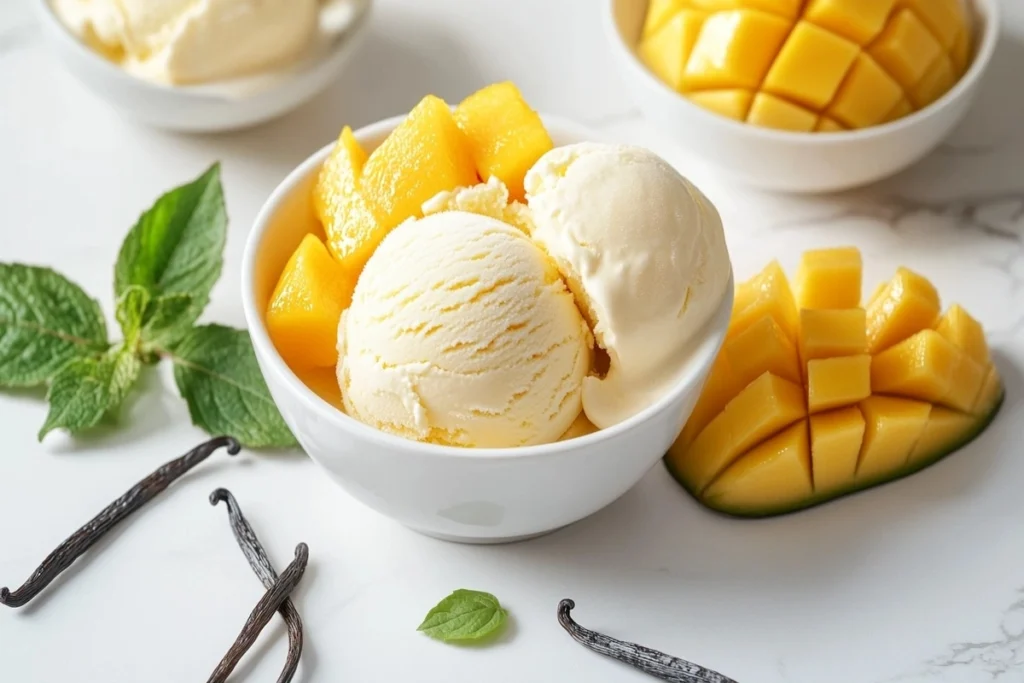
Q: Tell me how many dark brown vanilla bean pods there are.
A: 4